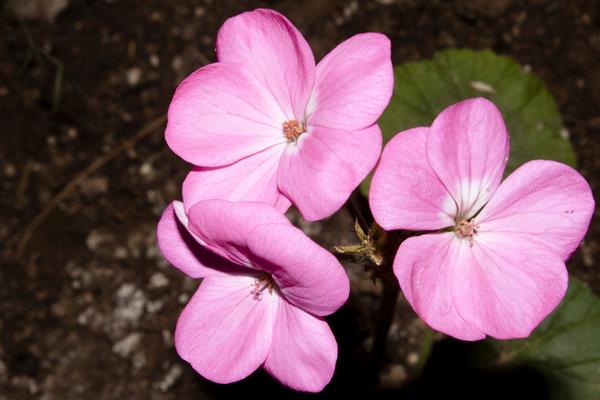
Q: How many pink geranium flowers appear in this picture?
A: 3